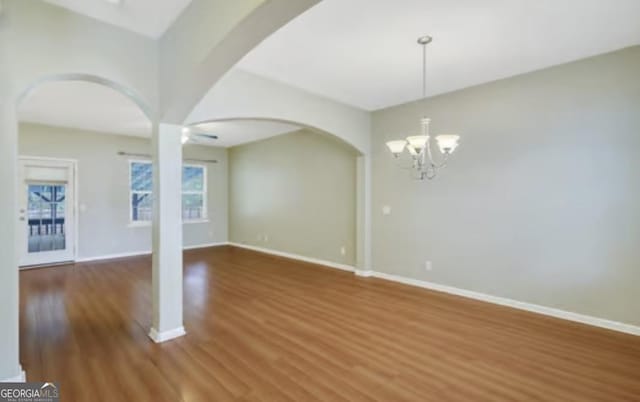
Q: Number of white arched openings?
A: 3